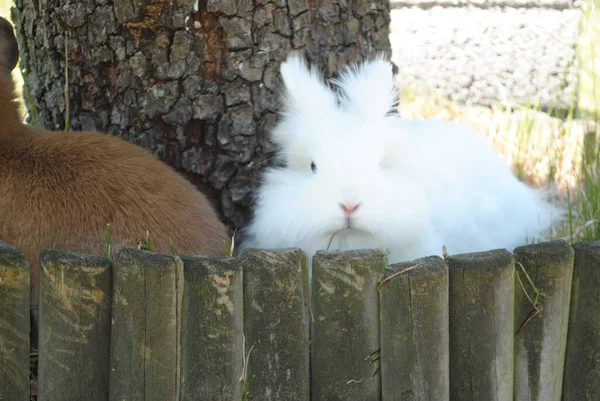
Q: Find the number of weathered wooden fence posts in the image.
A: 10